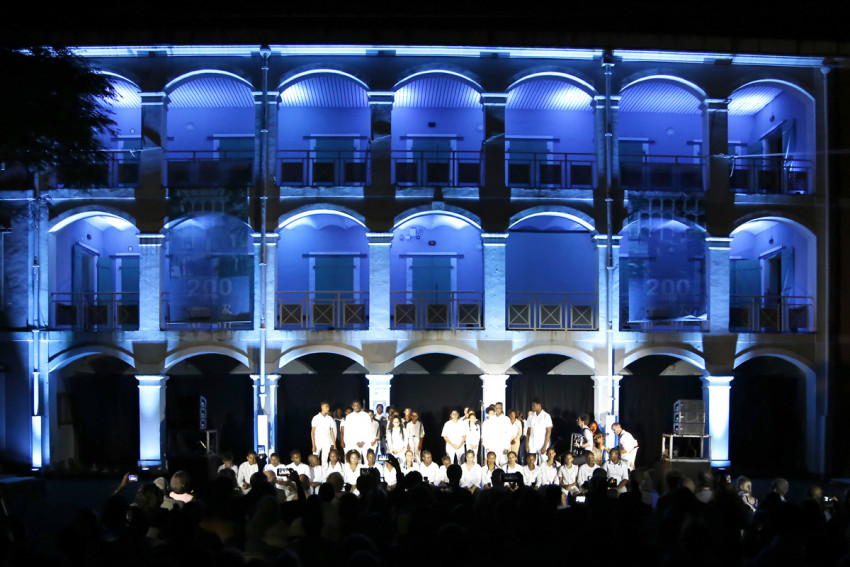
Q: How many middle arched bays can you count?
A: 7